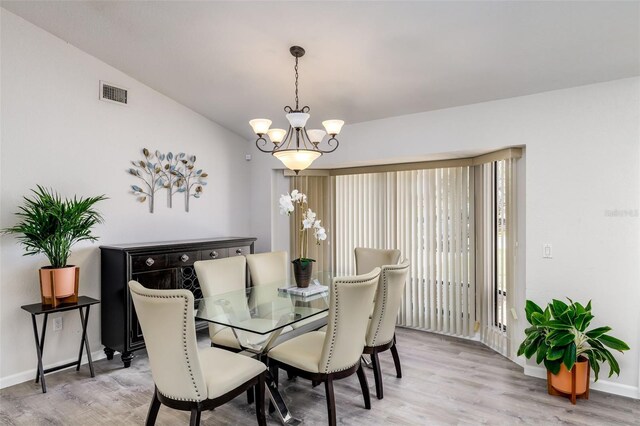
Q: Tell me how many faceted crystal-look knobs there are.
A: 4